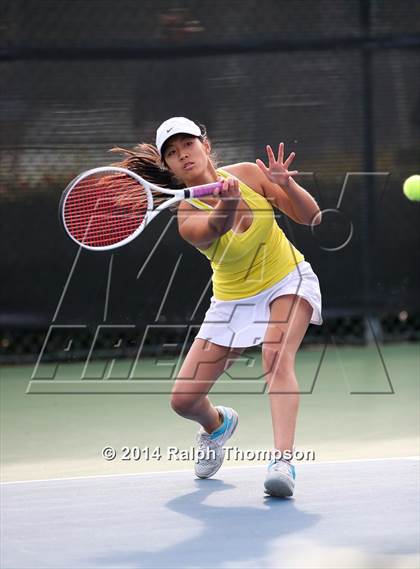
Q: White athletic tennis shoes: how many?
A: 2